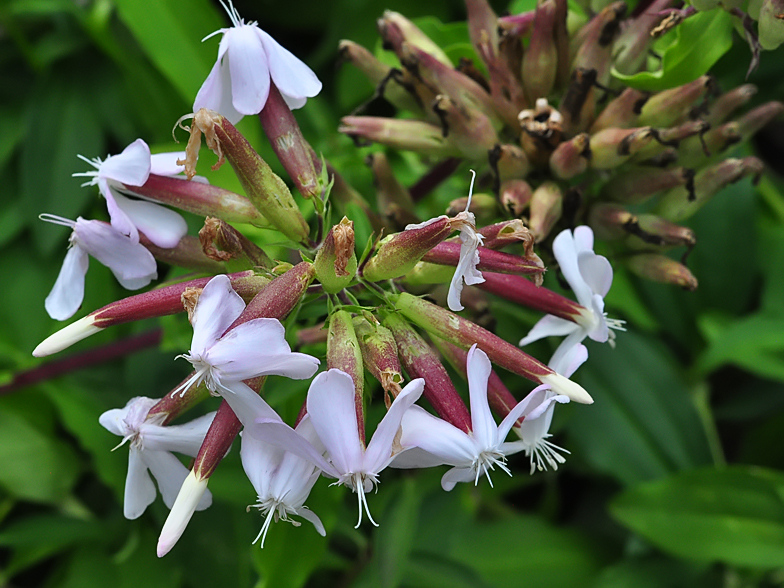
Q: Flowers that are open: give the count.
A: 10